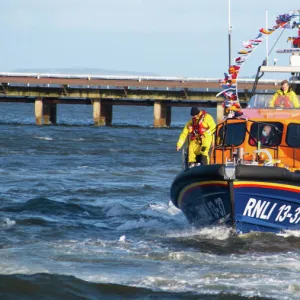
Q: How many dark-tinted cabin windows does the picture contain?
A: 3